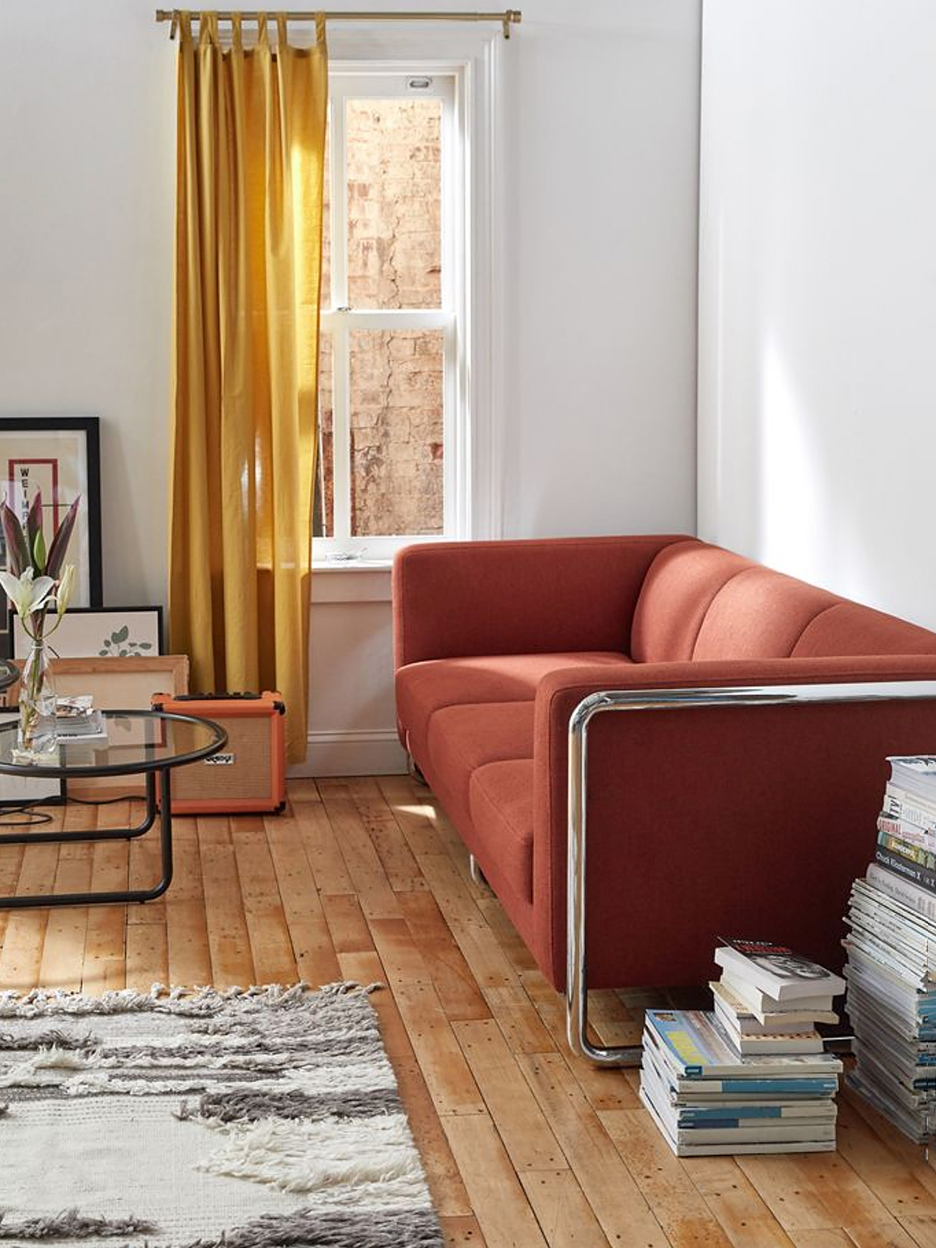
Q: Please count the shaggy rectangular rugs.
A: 1